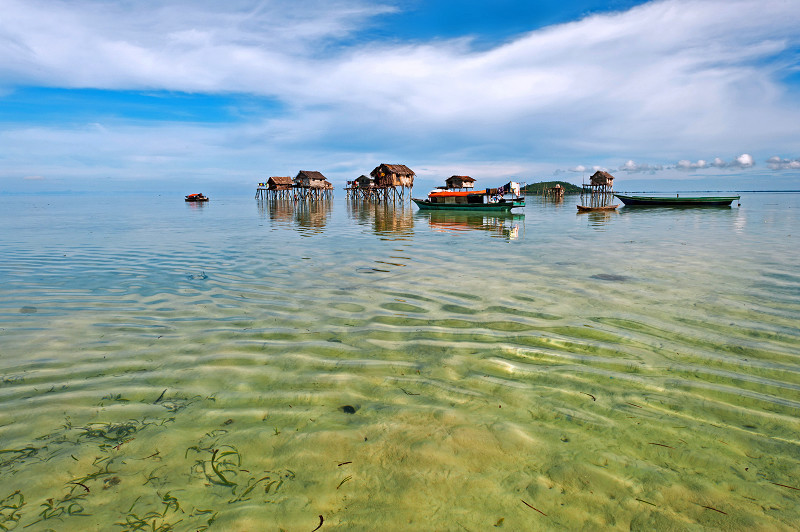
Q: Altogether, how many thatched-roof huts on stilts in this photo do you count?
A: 6